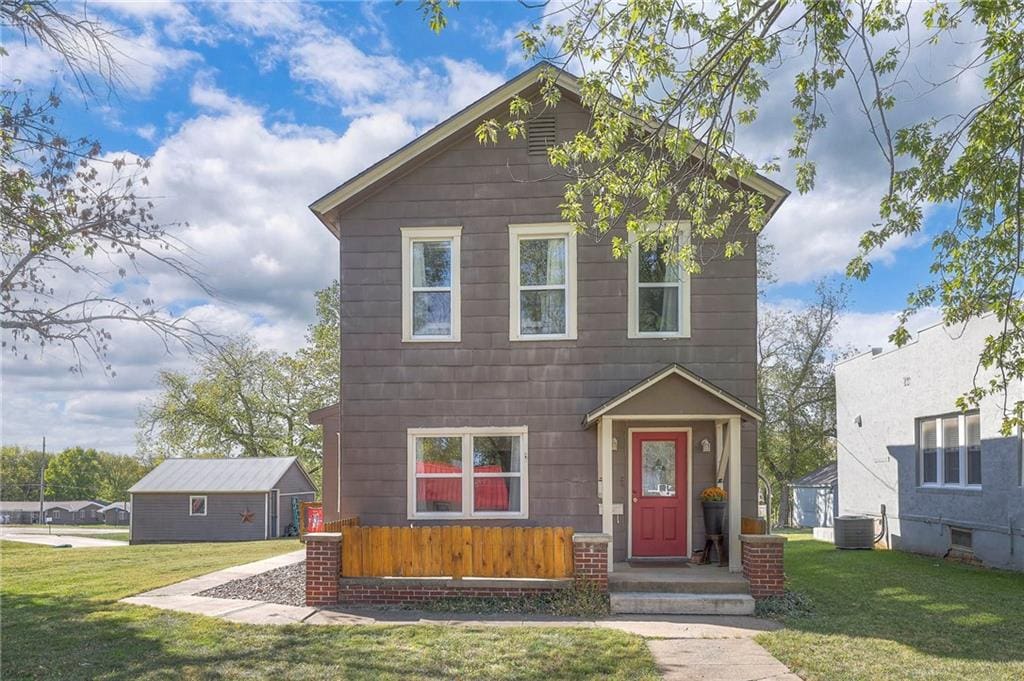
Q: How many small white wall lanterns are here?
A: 2